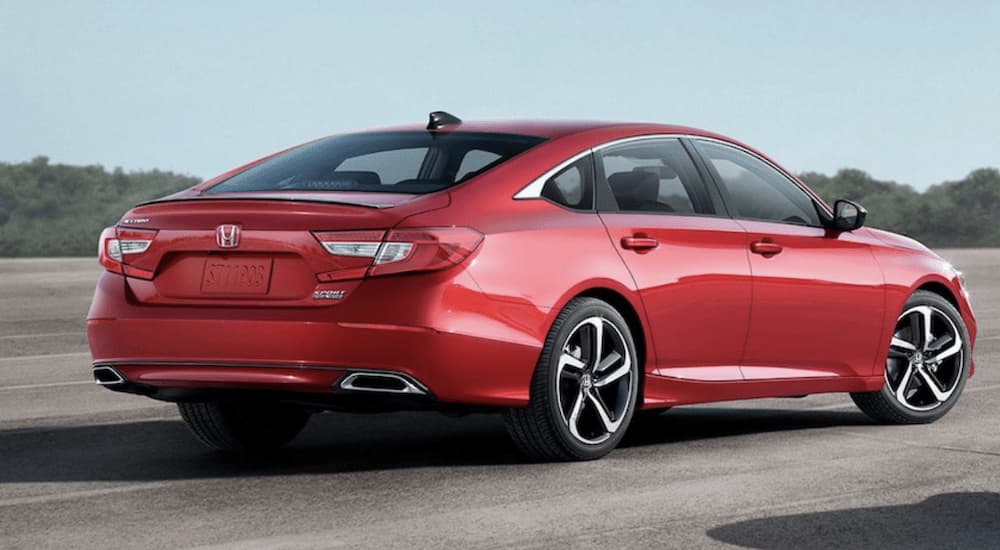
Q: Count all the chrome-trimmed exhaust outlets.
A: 2